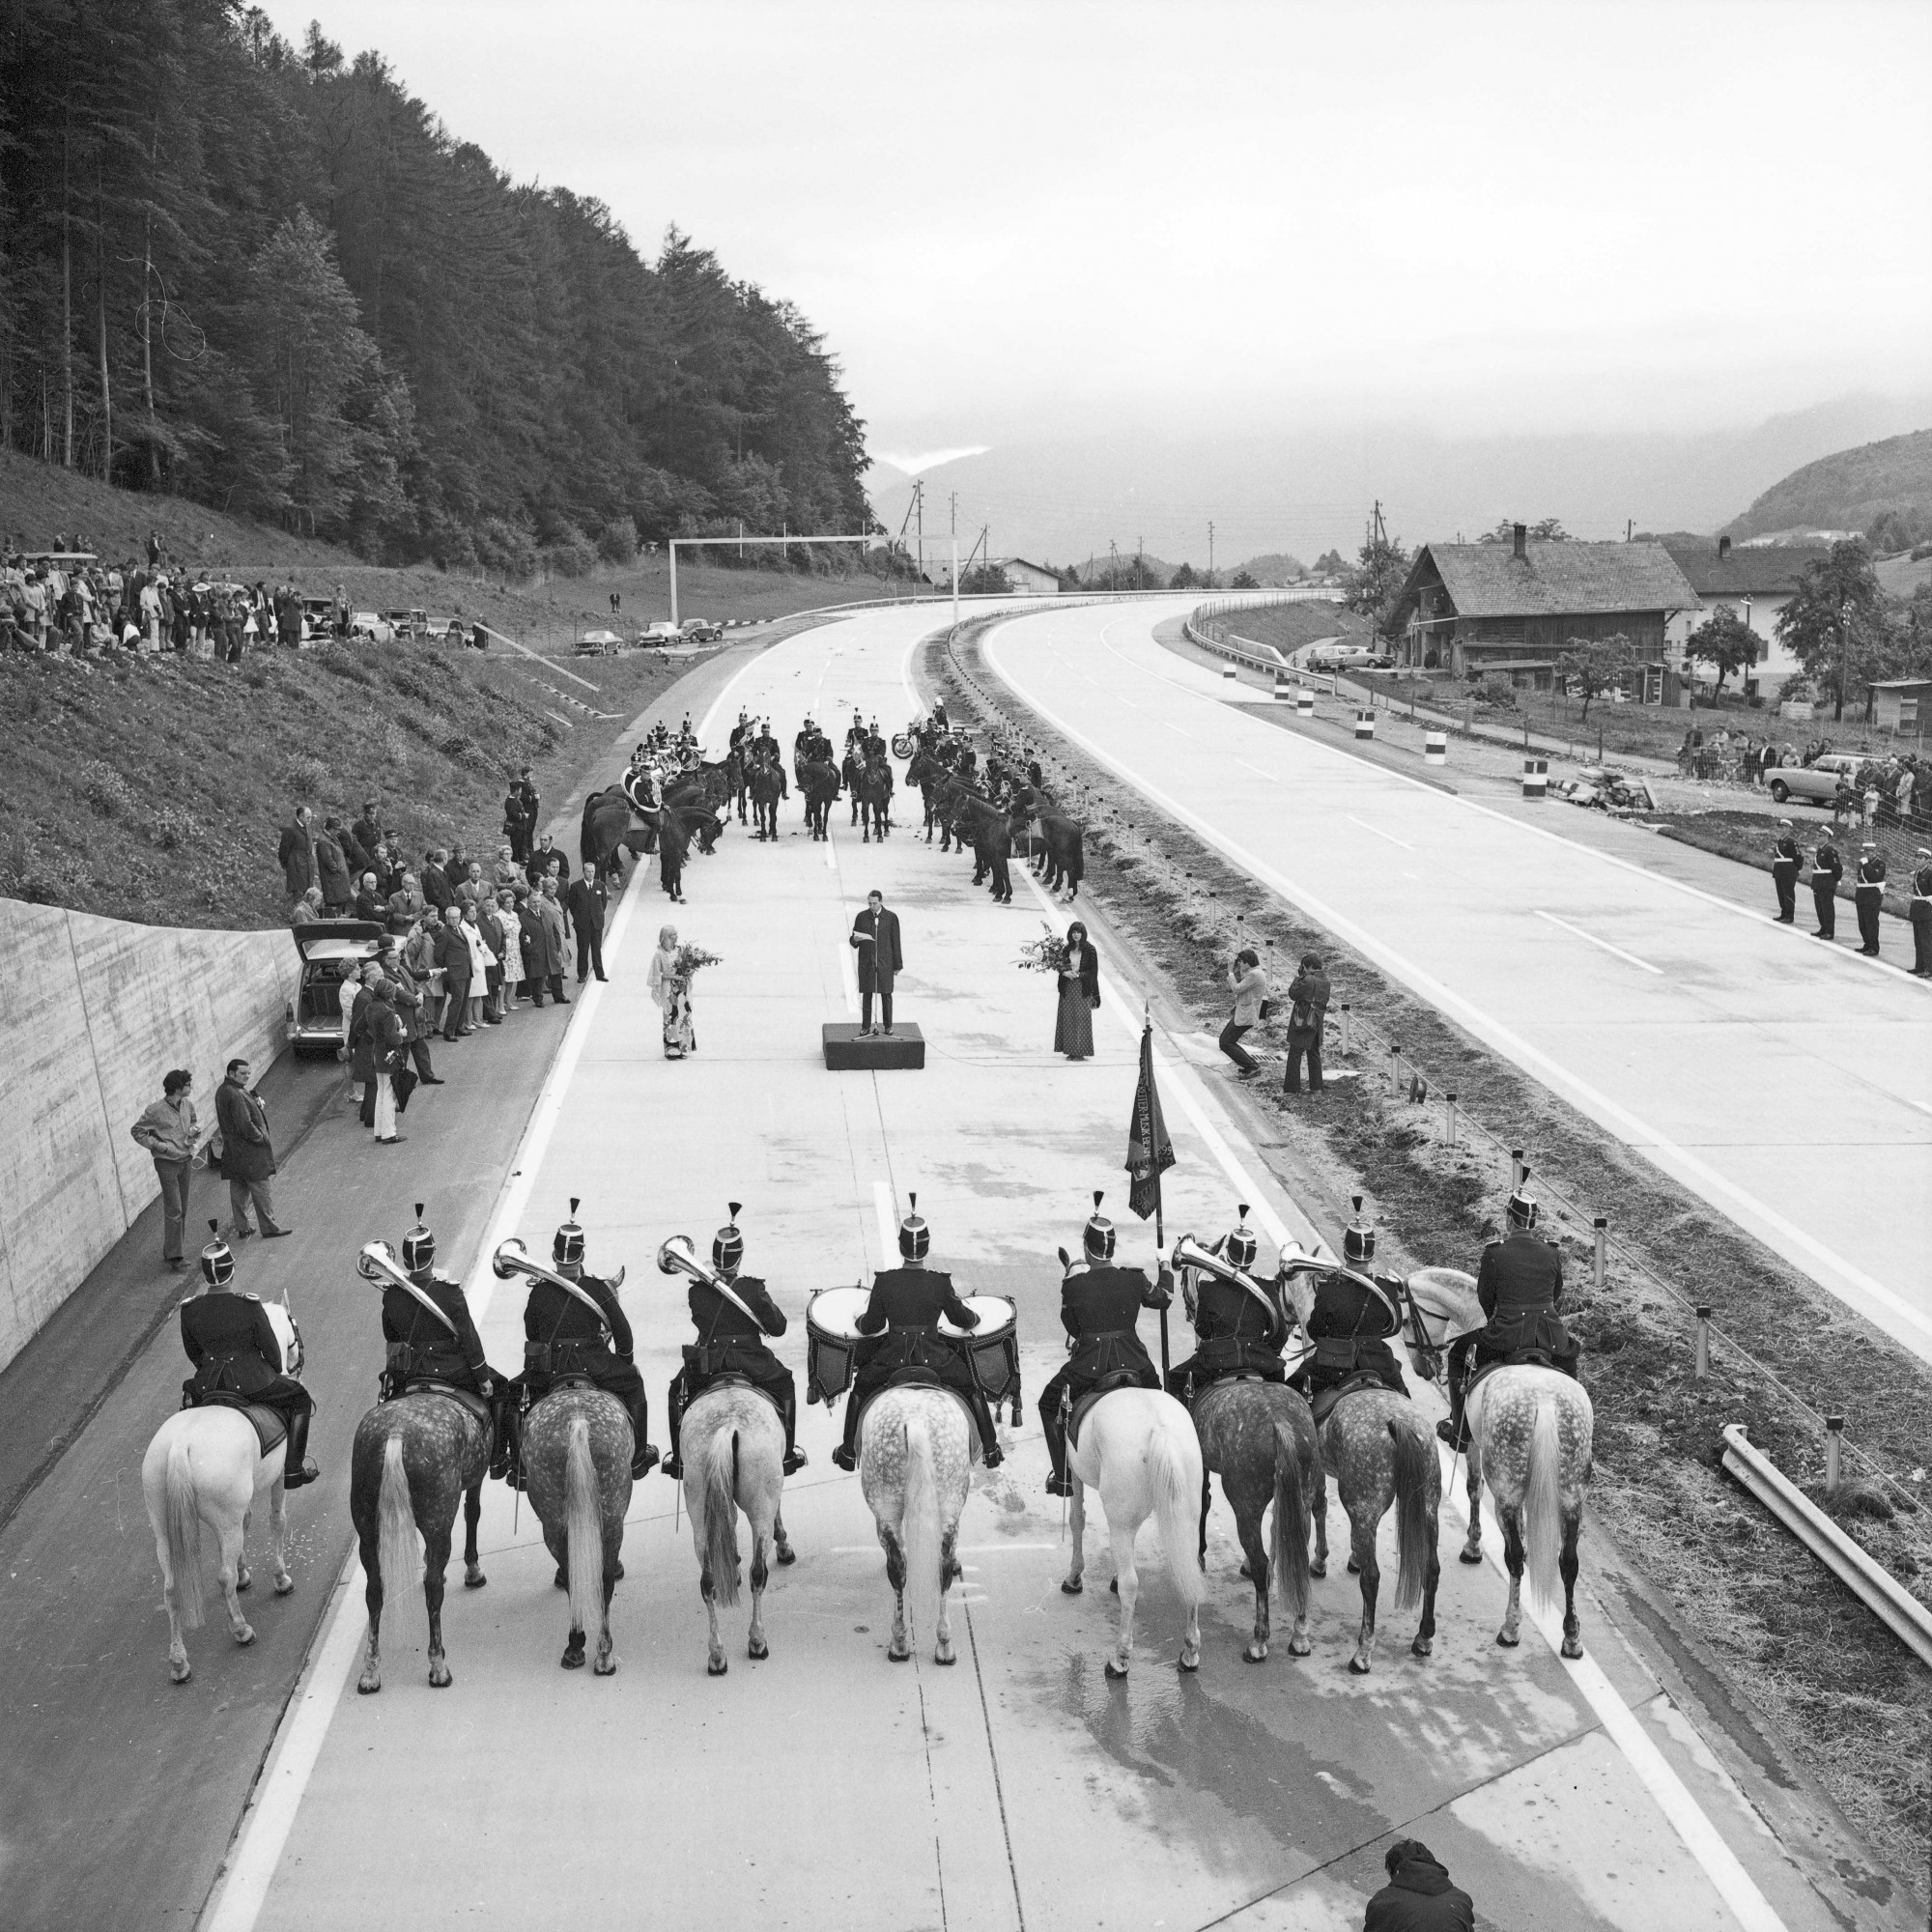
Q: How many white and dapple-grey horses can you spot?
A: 9